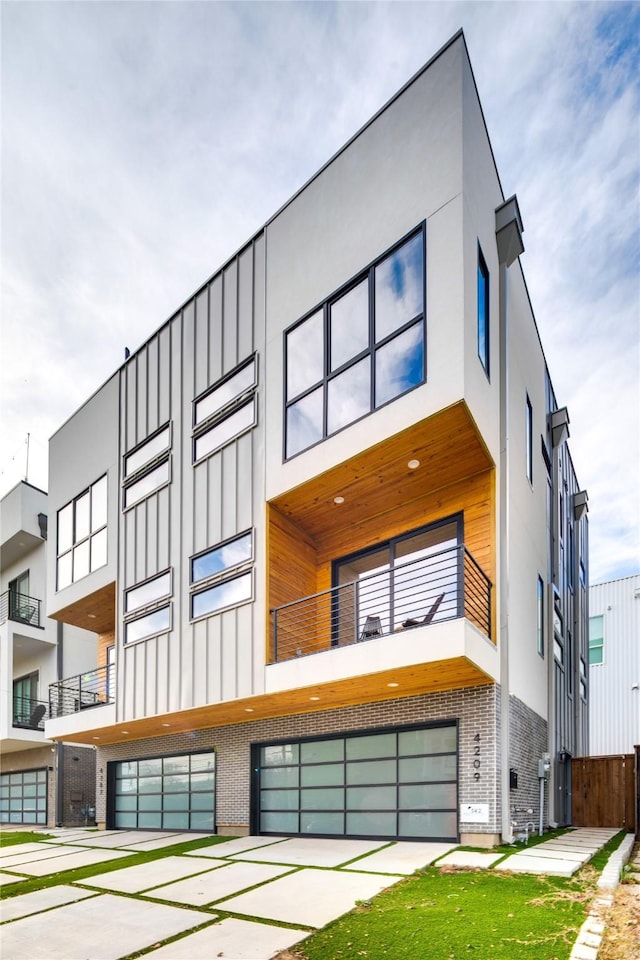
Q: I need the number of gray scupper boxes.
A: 3